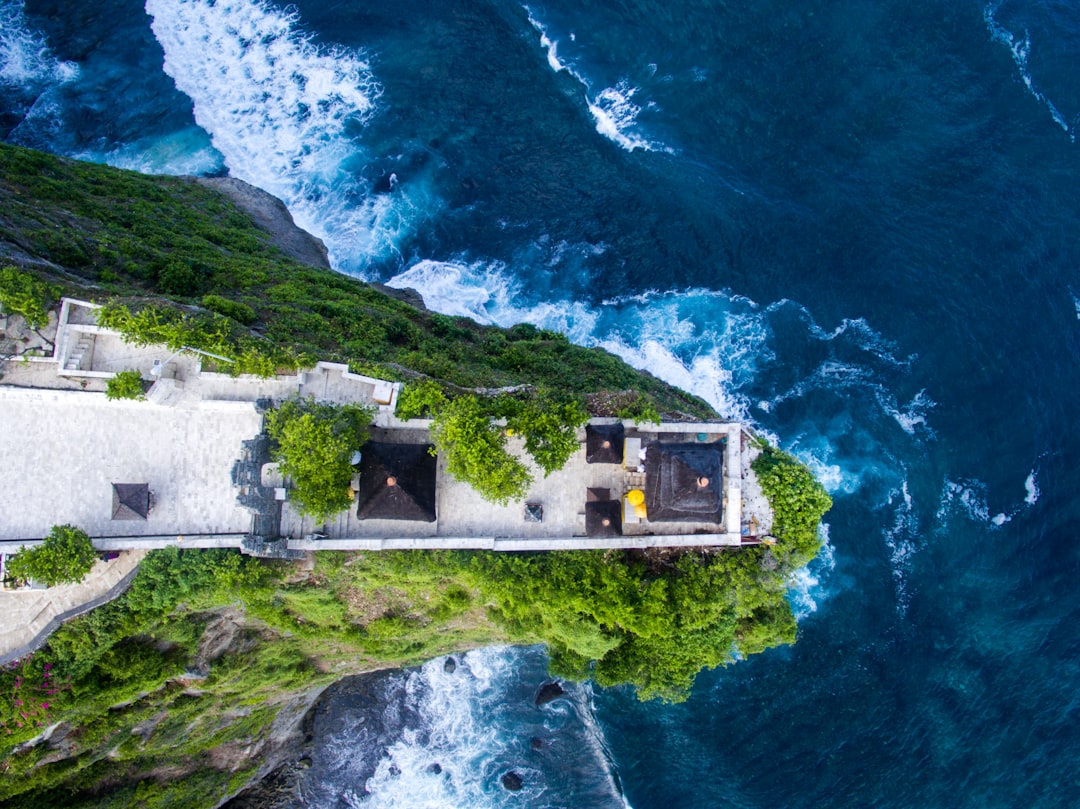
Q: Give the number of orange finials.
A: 4